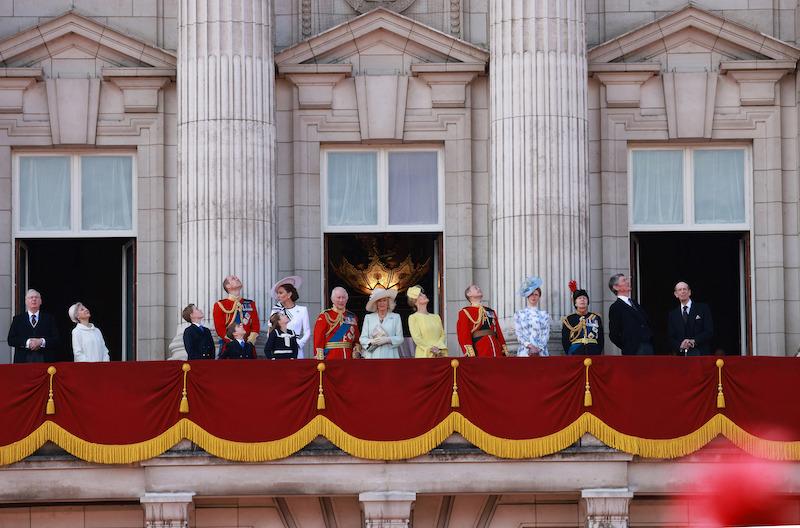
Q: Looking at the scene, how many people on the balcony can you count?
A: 15